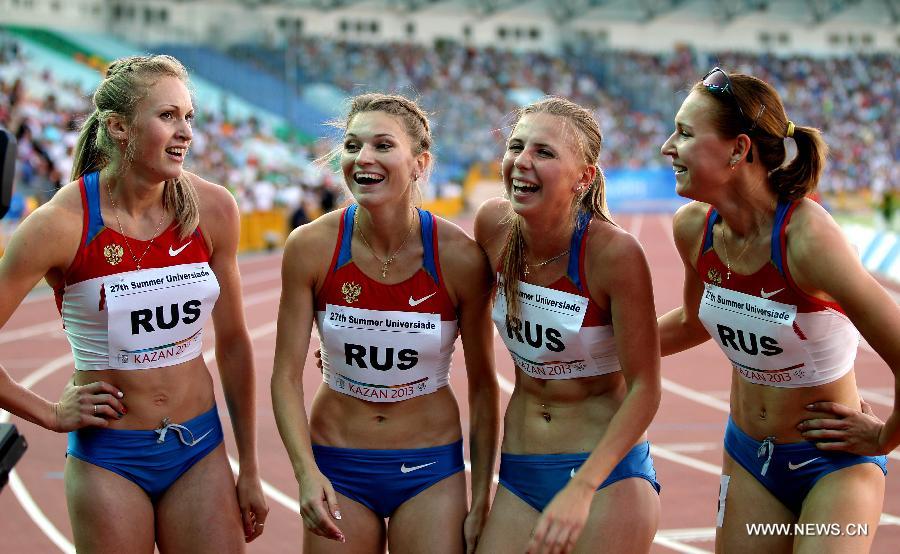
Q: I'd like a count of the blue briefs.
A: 4